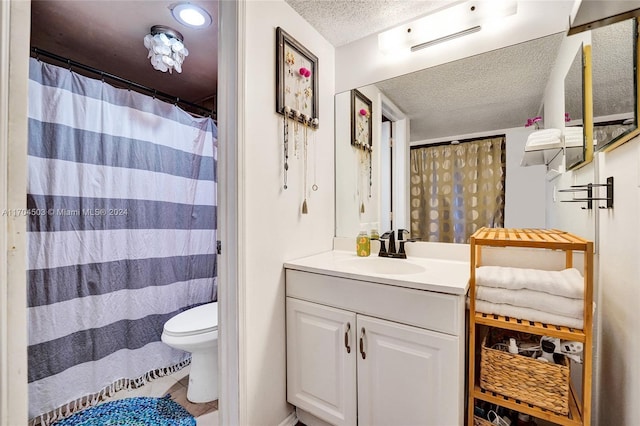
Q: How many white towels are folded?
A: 3